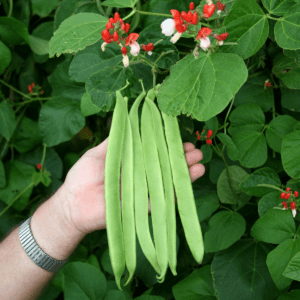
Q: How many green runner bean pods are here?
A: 6